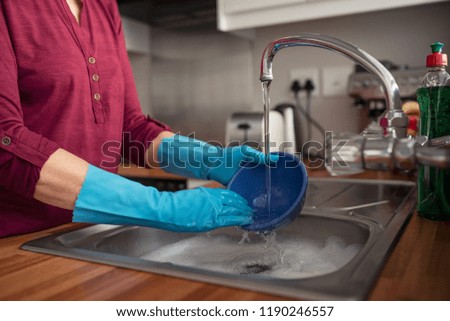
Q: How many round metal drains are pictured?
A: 1